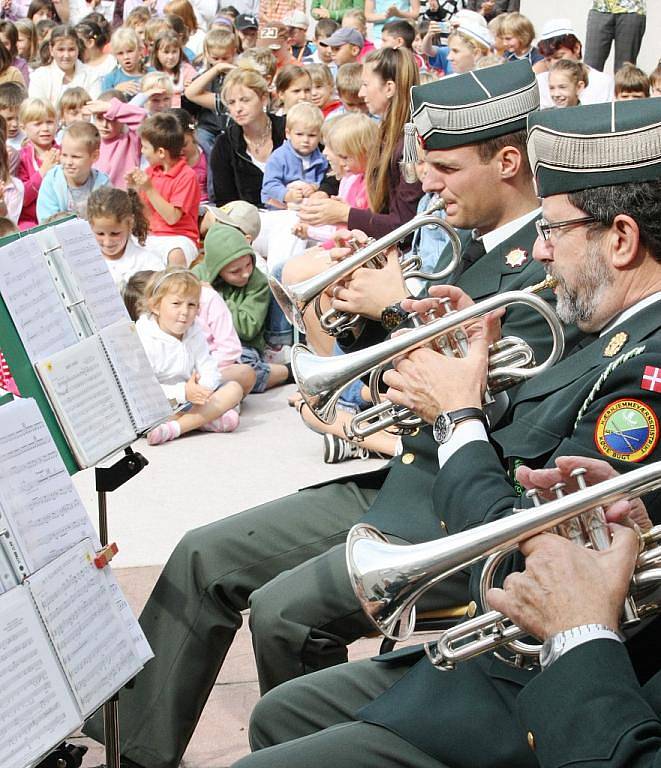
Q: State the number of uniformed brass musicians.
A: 3